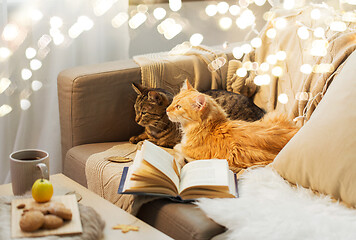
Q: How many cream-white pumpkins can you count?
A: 0